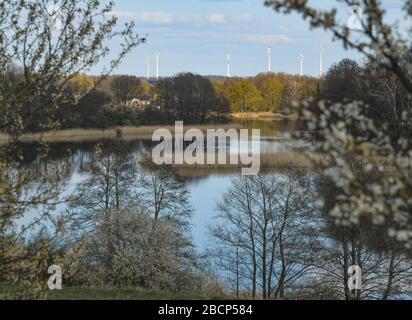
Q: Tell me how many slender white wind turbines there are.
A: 6